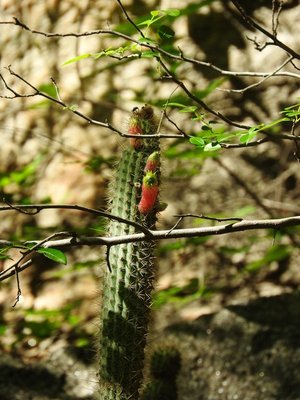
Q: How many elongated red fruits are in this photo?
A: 3